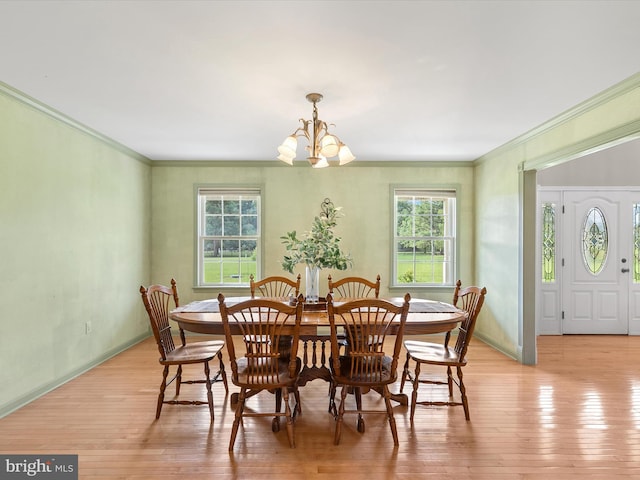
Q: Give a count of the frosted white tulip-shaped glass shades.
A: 5